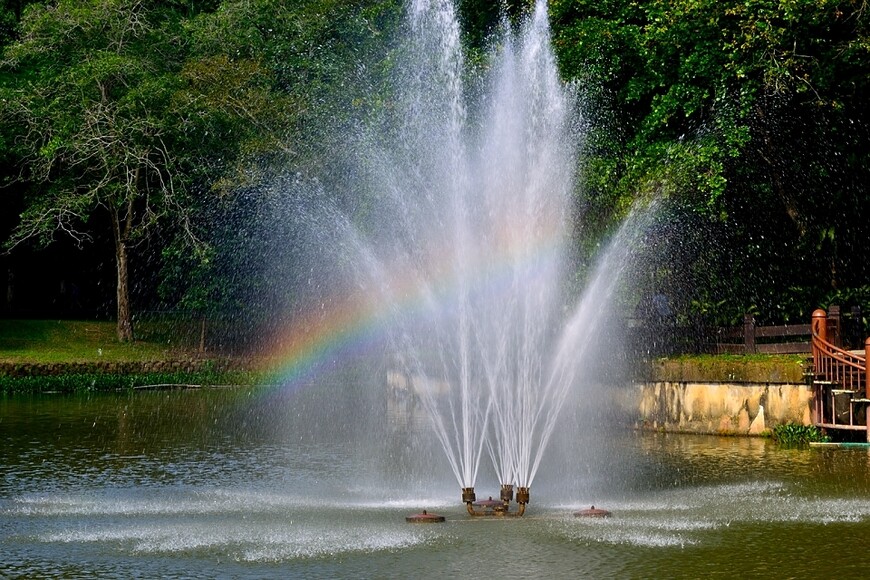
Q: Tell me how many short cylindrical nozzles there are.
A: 3